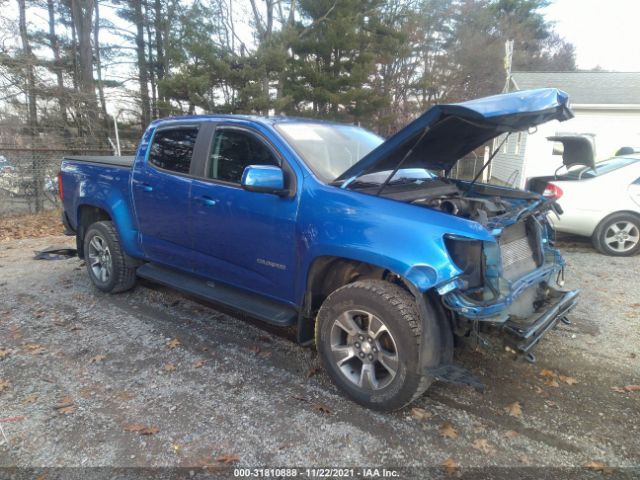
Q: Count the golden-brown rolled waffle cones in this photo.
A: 0